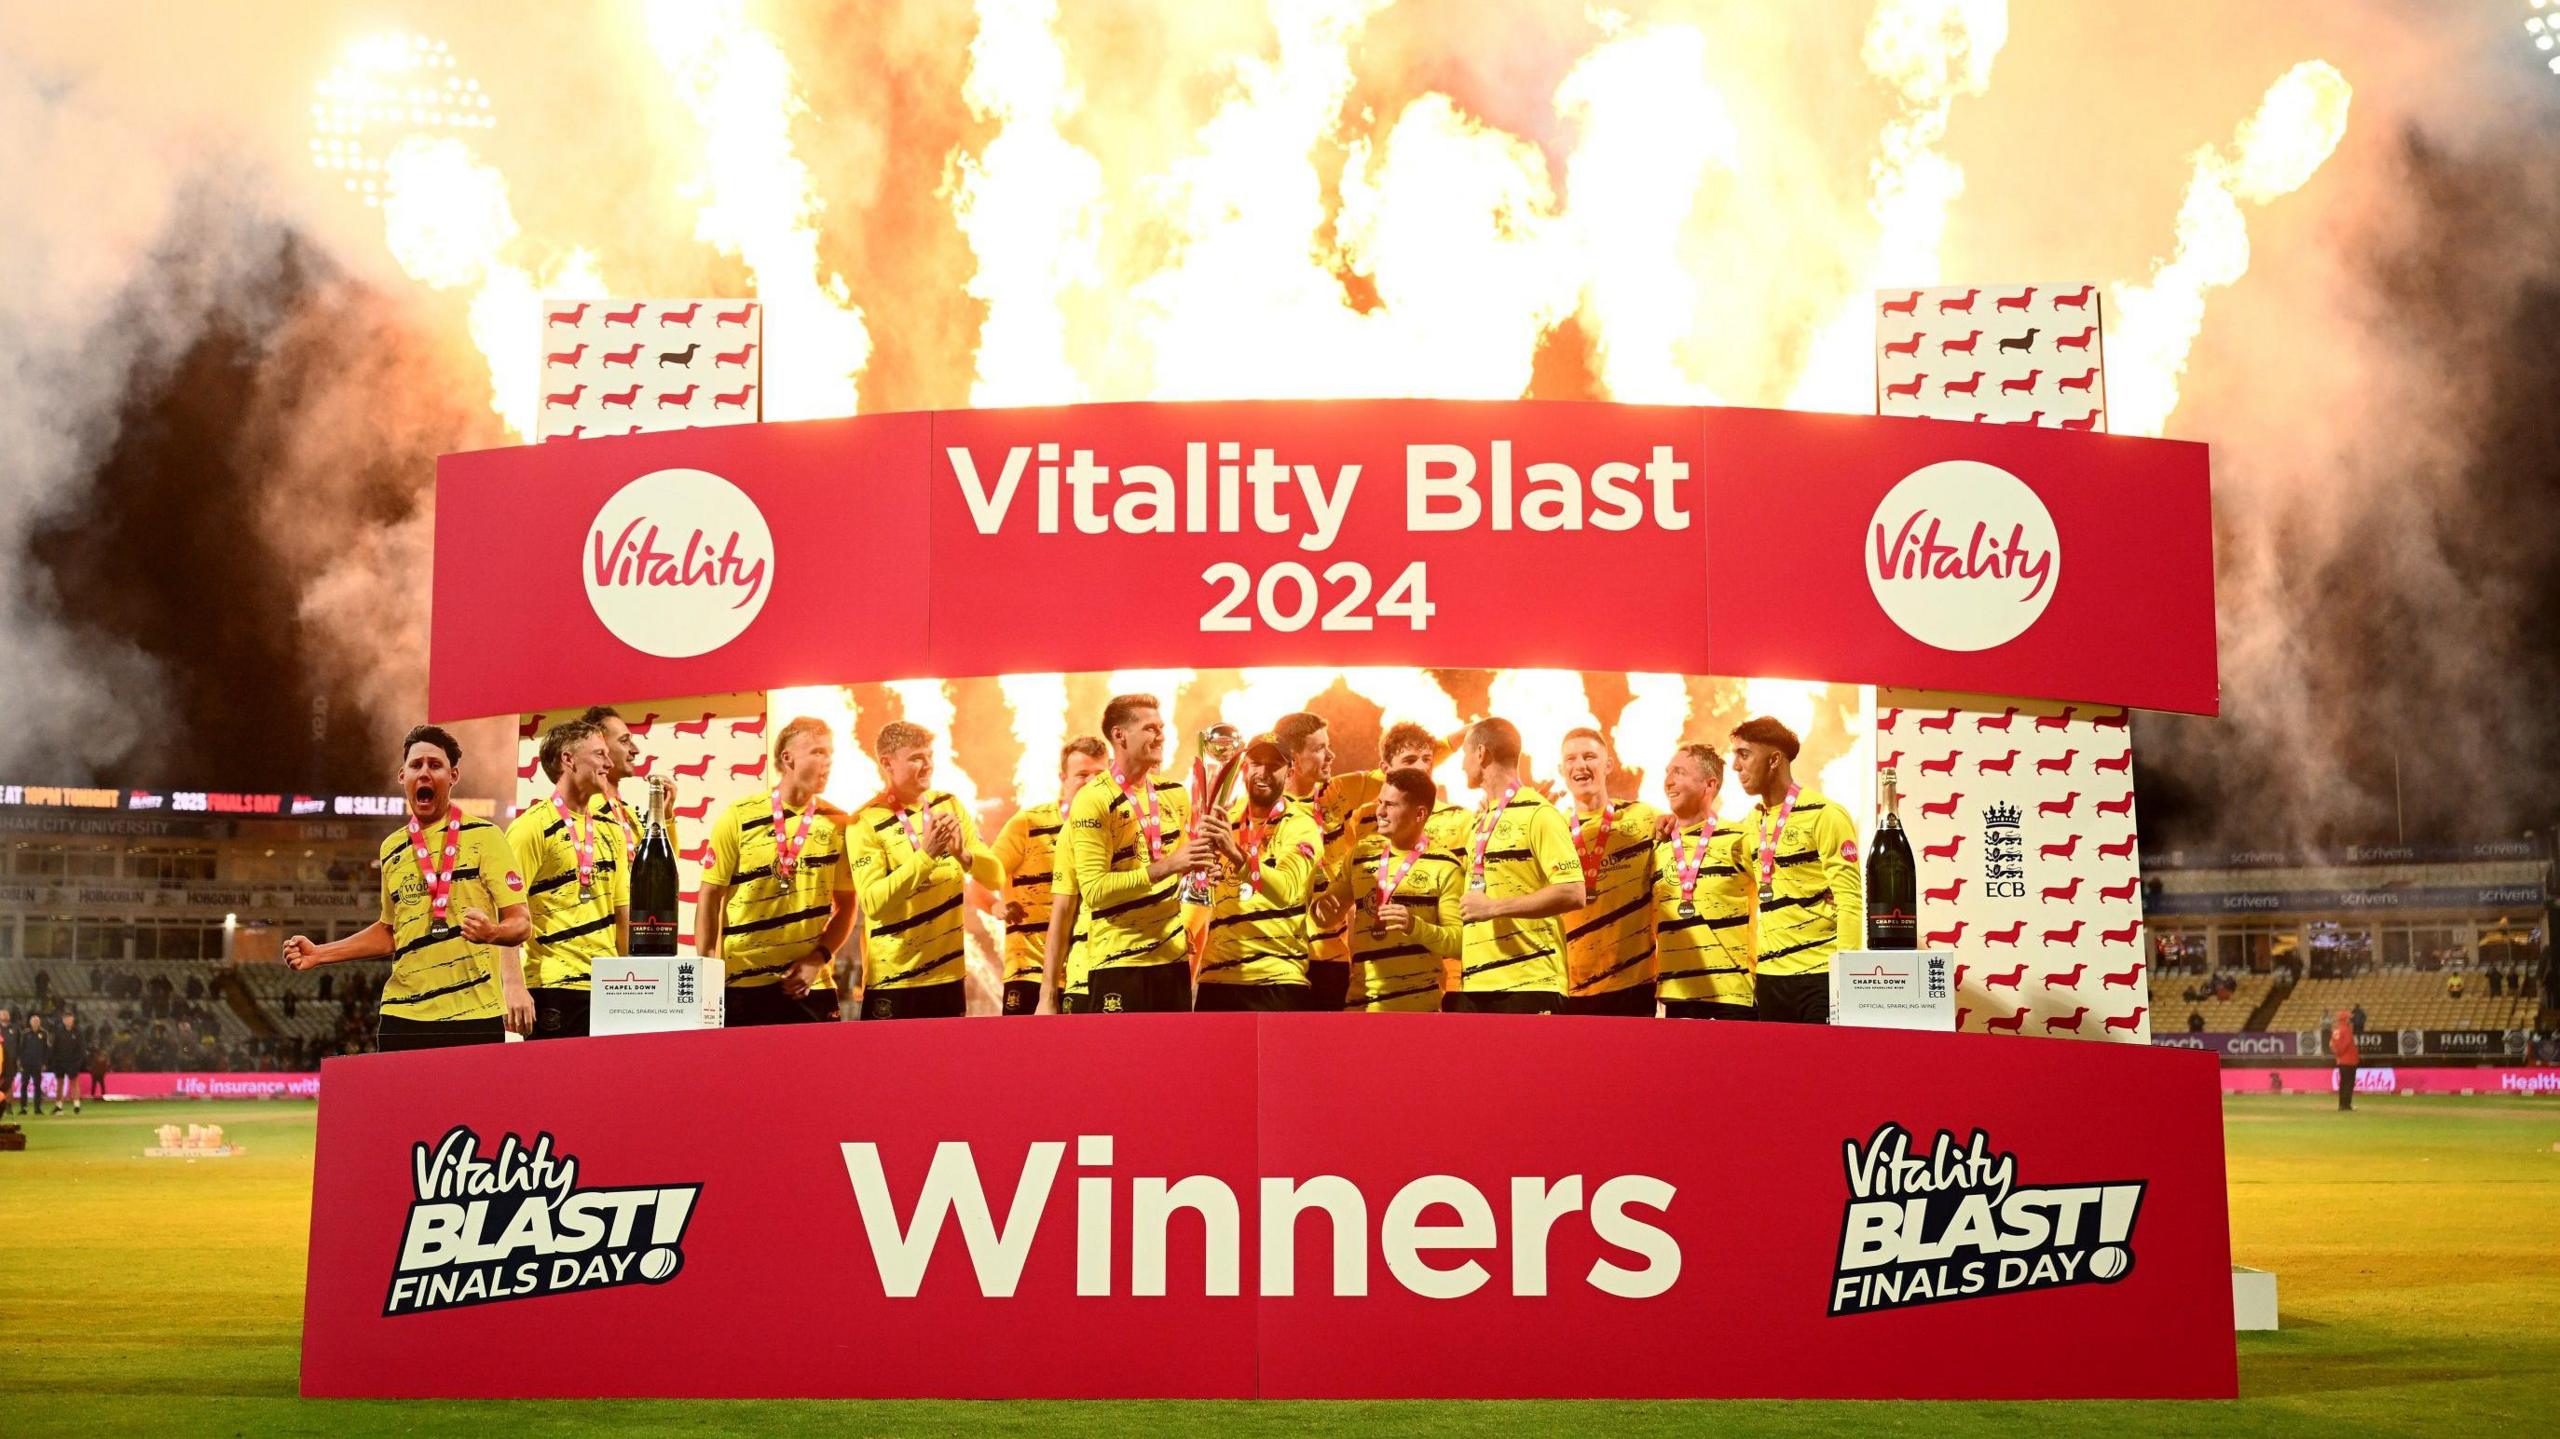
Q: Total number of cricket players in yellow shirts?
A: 15